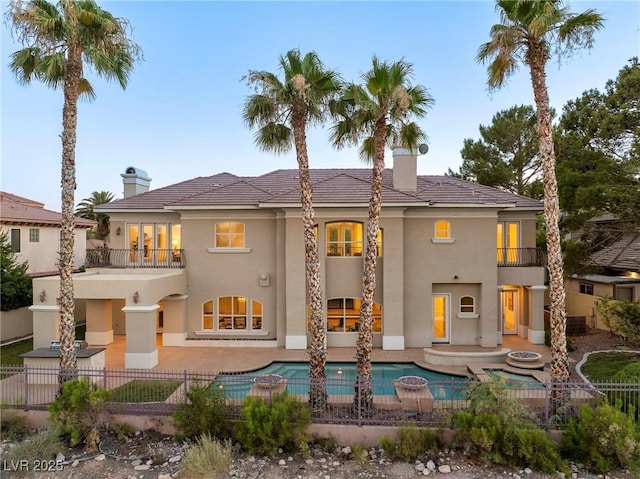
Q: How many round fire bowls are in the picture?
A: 3